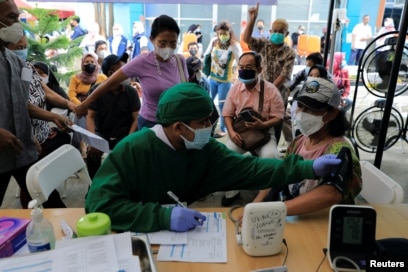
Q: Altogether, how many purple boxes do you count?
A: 1